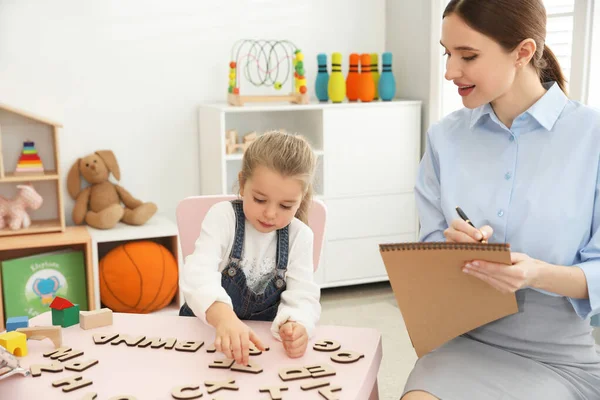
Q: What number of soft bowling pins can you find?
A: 6